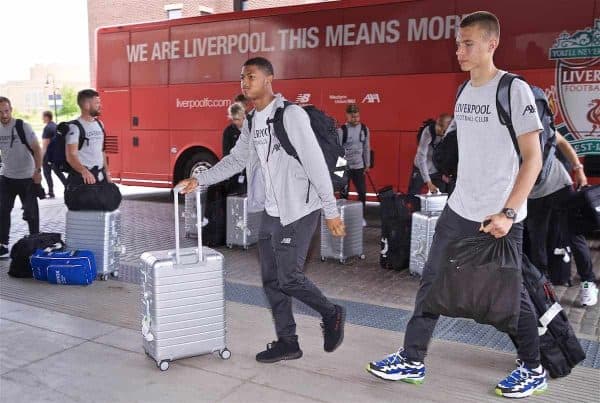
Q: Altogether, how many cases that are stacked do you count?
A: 2